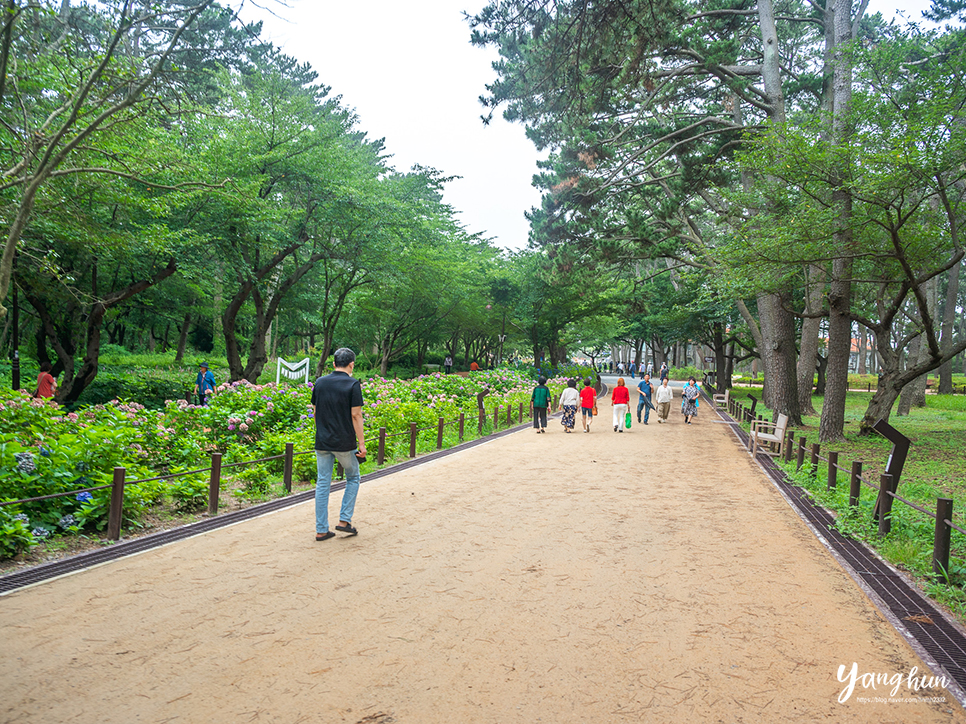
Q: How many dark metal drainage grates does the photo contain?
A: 2